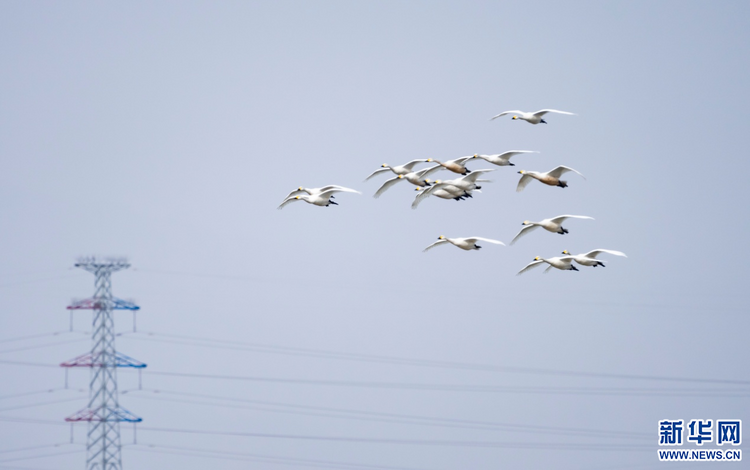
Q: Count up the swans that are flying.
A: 15